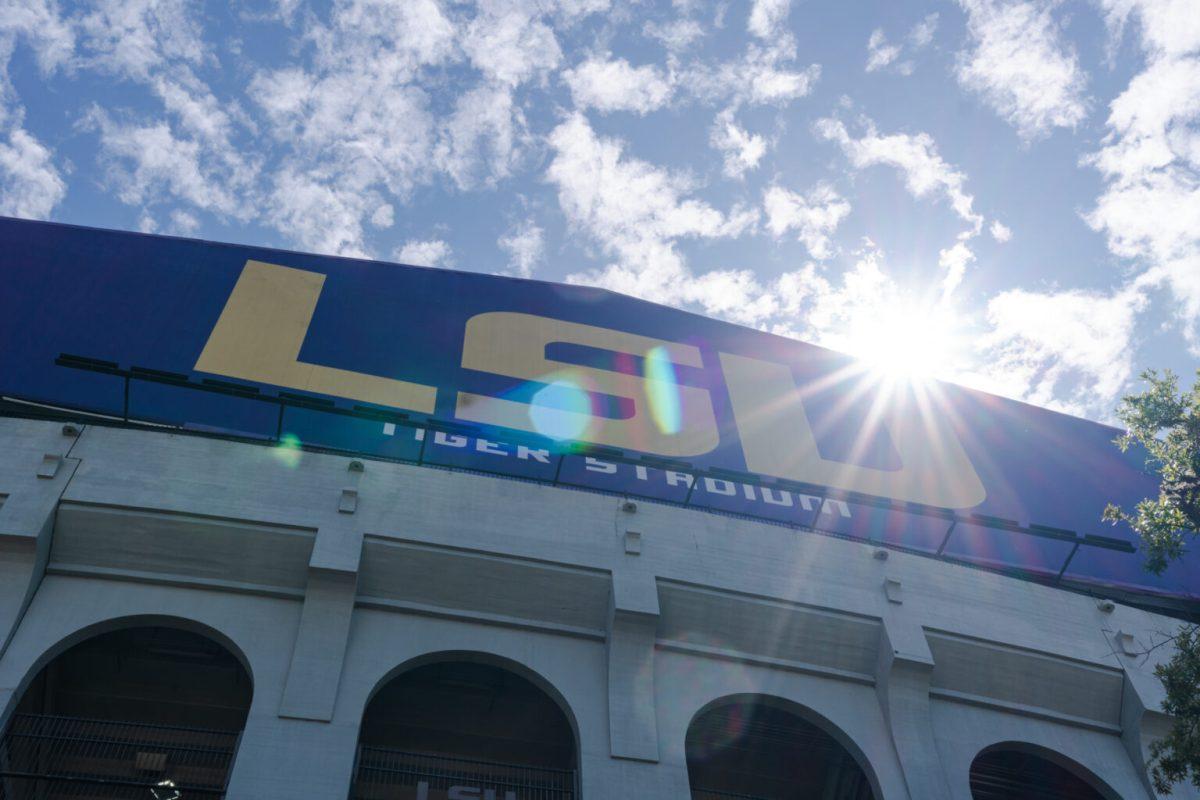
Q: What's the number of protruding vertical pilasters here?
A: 5